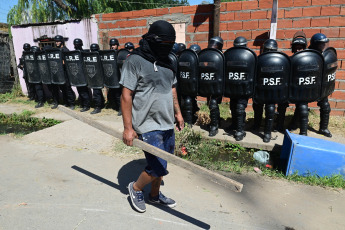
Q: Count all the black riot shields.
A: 14